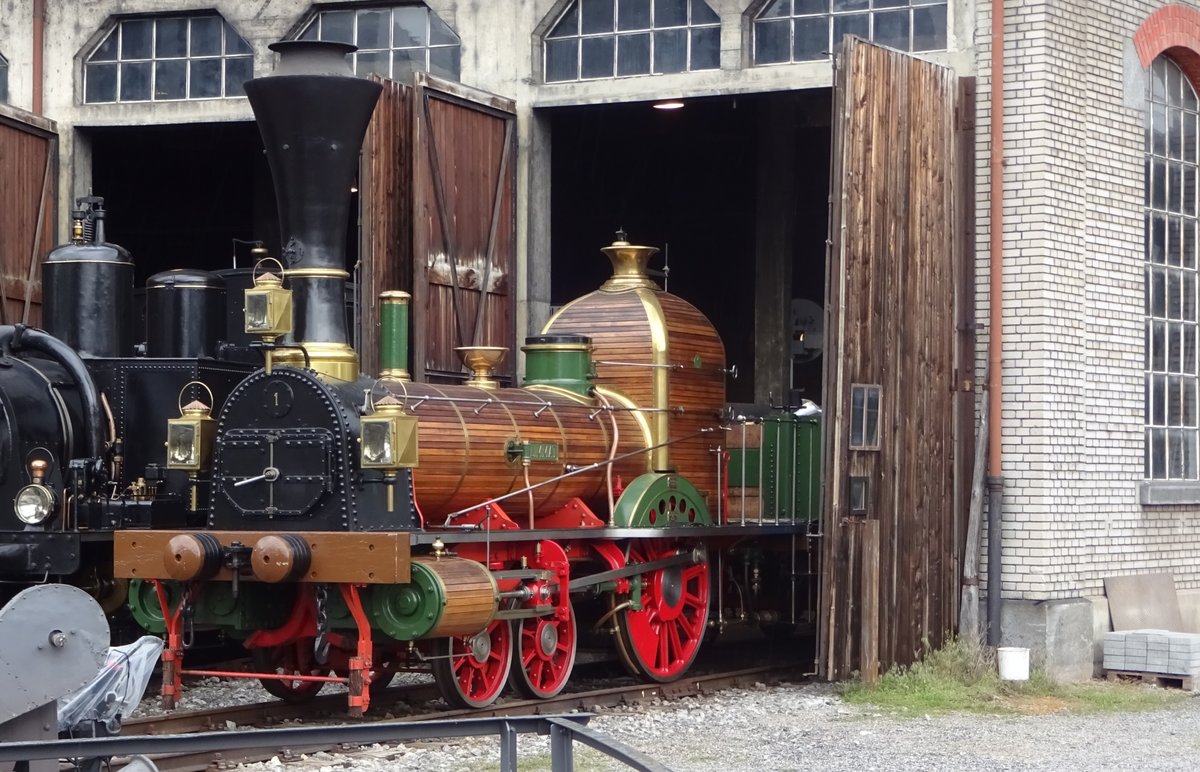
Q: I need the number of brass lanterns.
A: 3